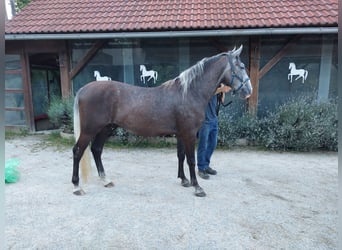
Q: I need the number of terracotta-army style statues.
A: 0